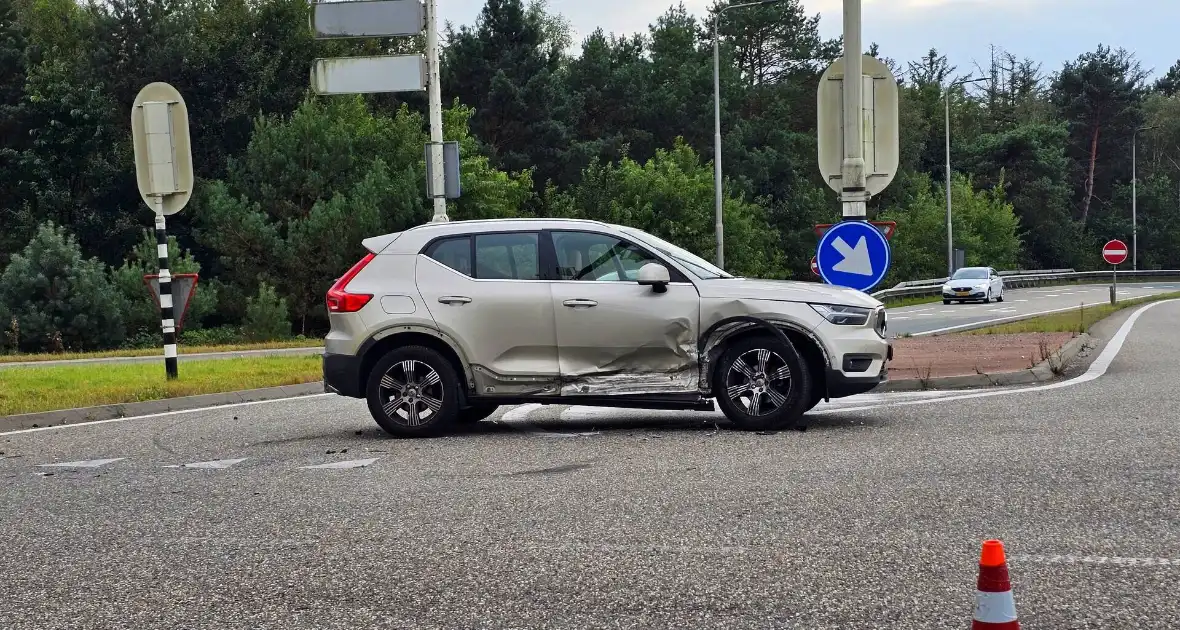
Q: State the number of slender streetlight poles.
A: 3